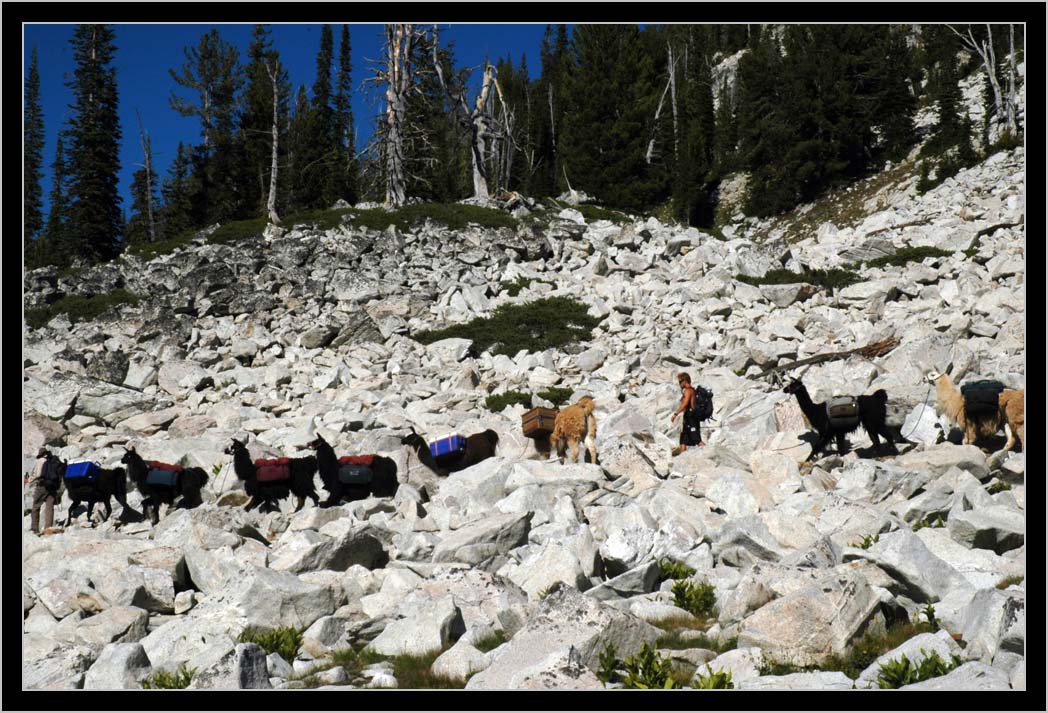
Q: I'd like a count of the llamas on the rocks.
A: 8